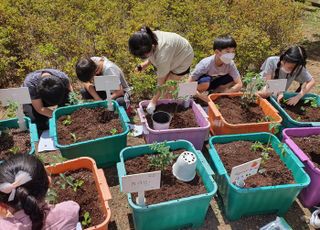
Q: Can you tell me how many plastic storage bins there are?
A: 9